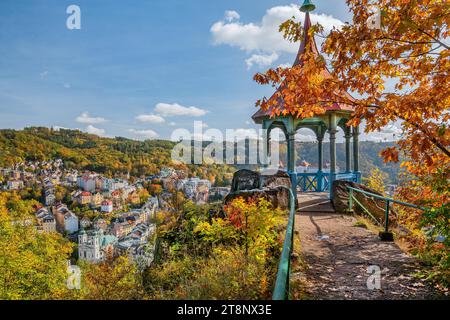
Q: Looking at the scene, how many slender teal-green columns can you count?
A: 6